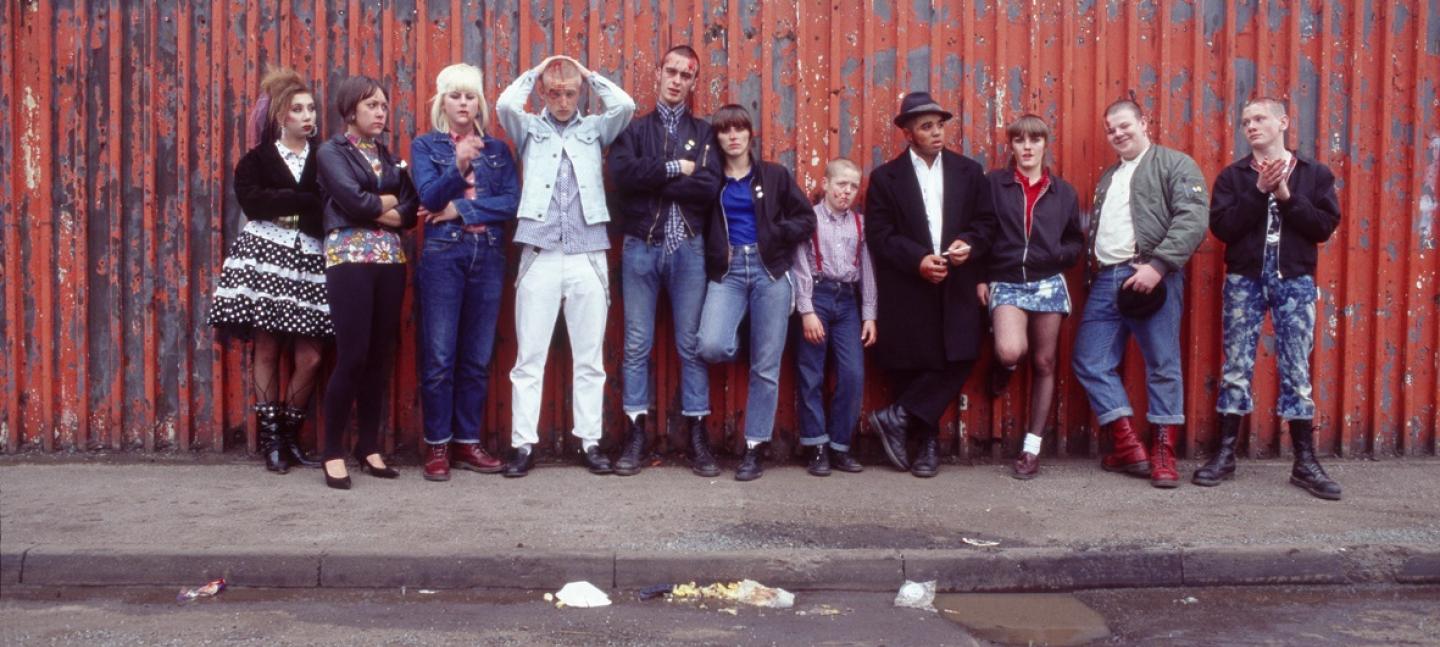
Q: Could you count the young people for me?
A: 11